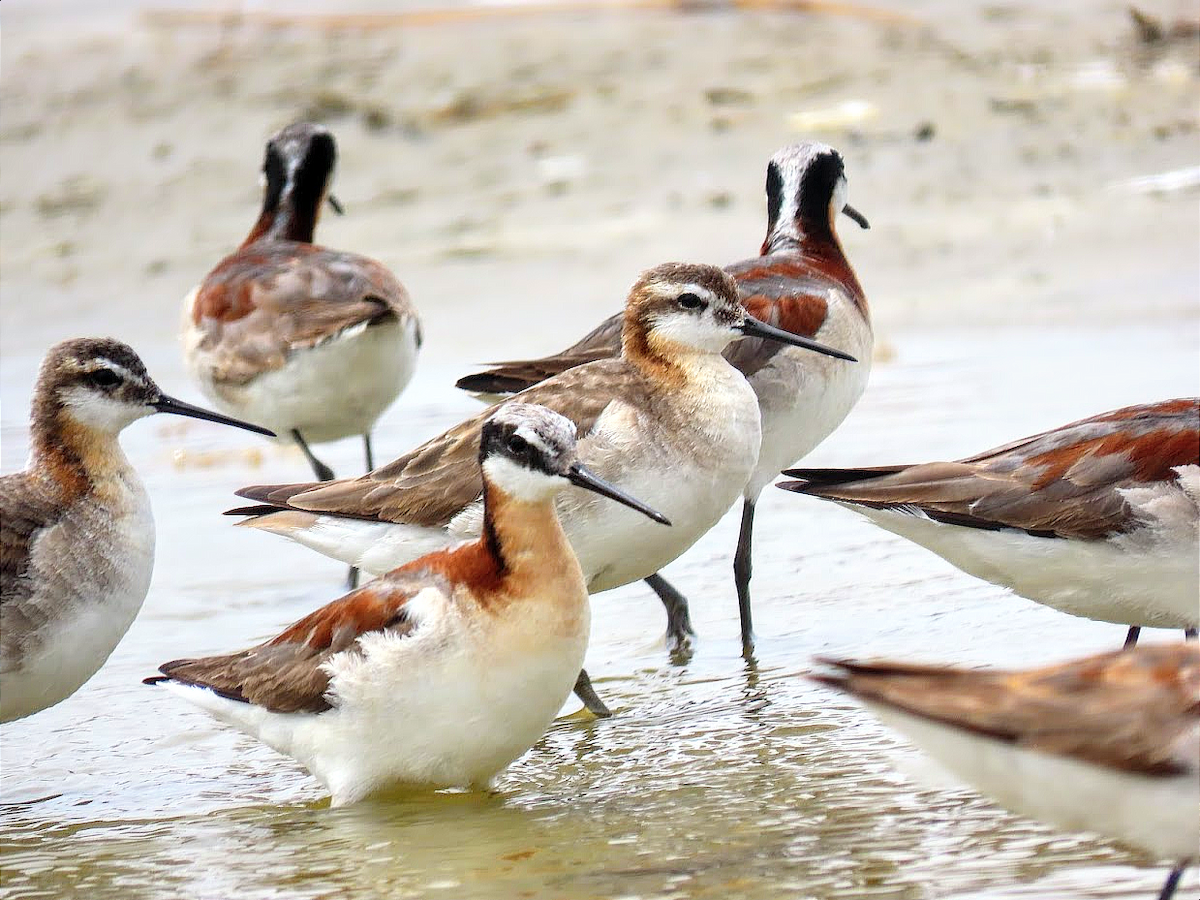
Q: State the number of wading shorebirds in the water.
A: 7